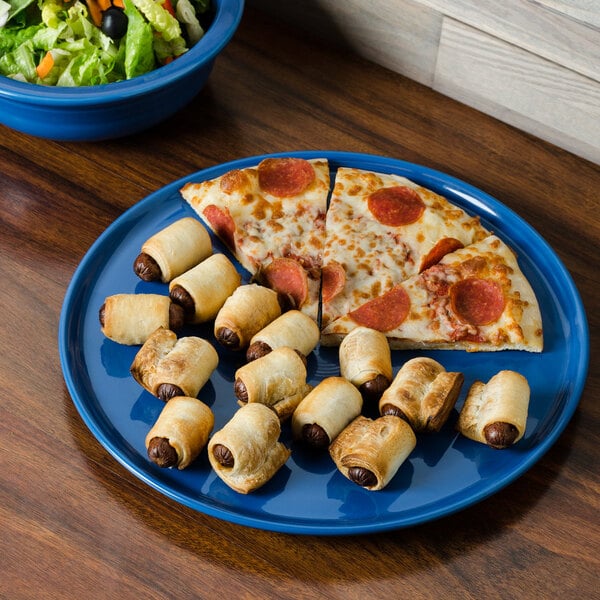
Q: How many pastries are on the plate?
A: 14